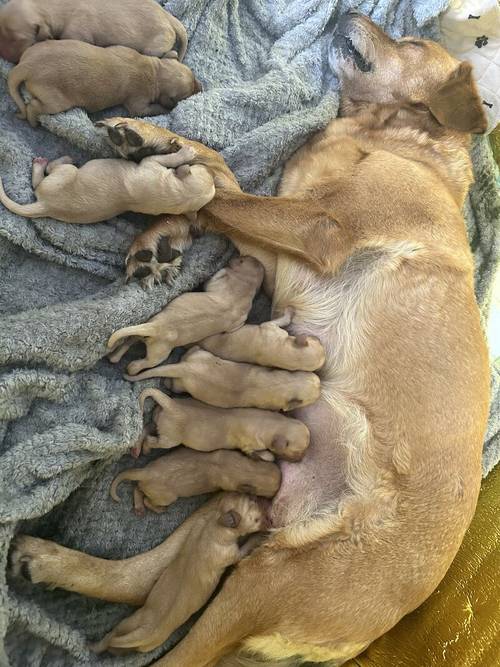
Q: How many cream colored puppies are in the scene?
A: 9